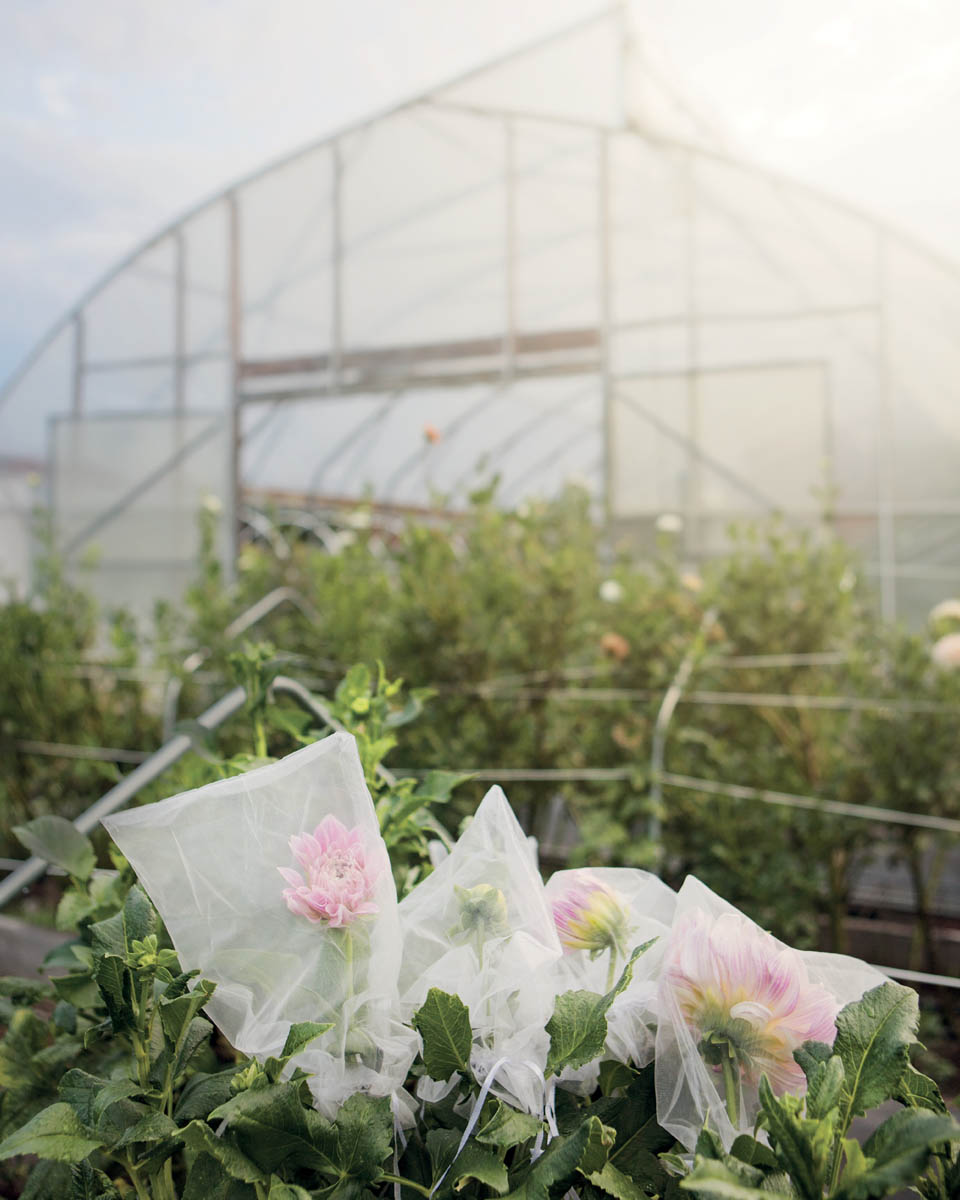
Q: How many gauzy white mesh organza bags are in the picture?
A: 4